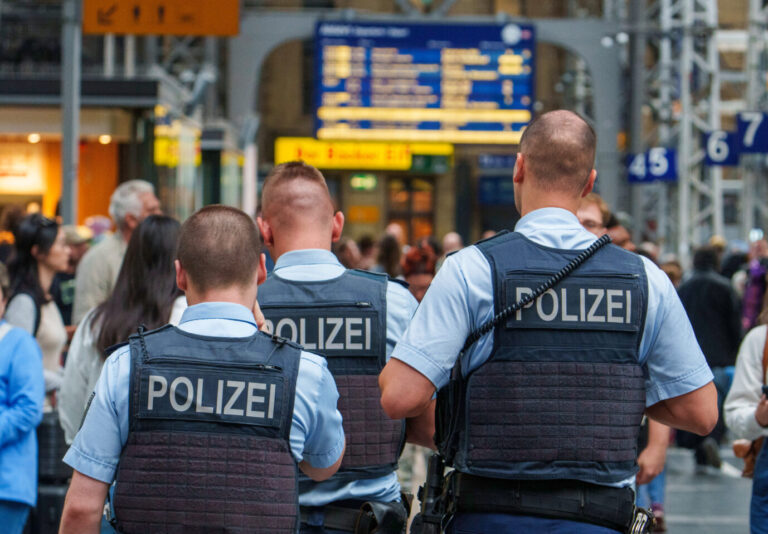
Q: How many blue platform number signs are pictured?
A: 4